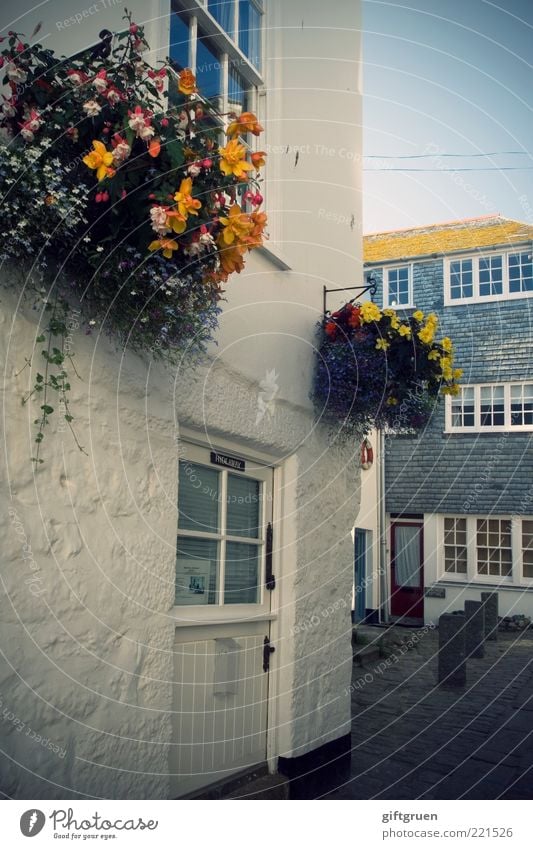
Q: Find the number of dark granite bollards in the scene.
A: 3